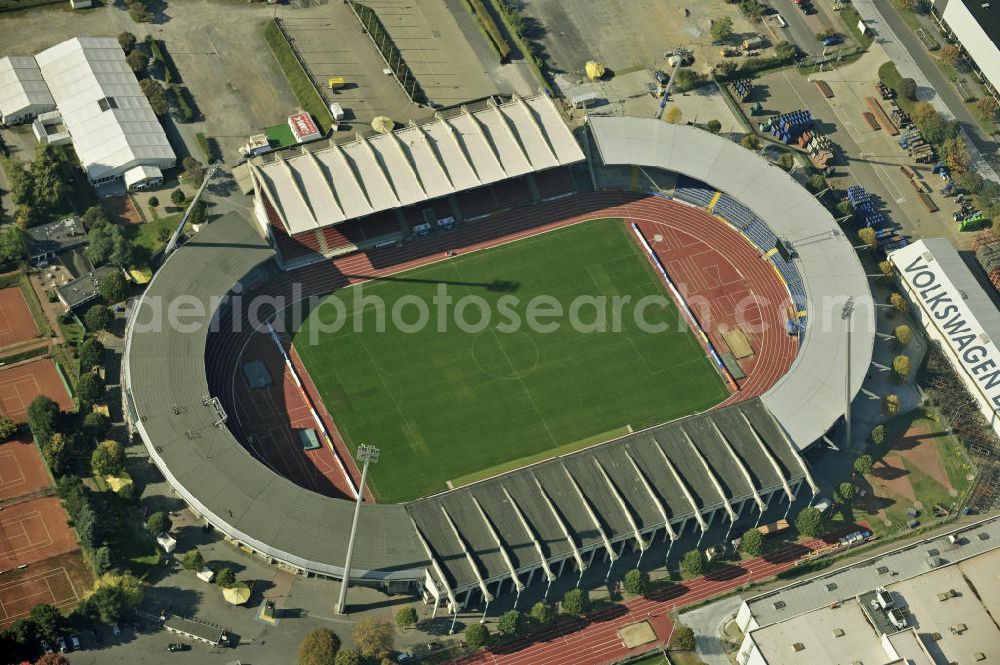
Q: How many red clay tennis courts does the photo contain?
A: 5